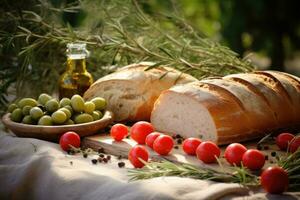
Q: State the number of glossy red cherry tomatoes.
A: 13